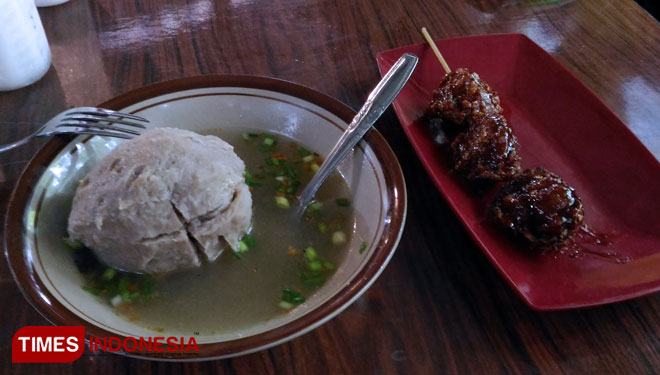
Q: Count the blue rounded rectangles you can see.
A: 0